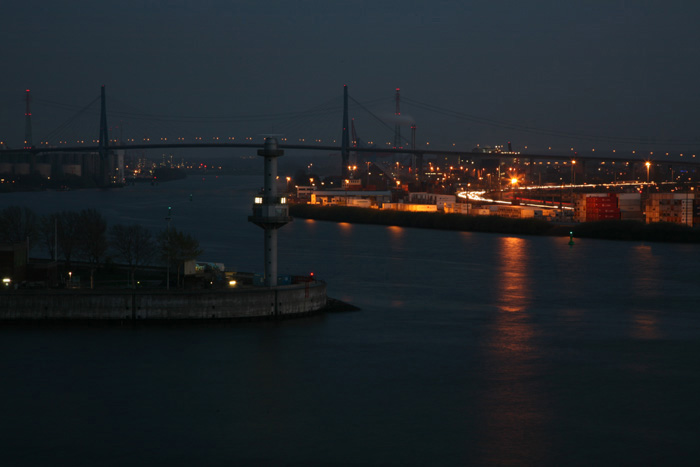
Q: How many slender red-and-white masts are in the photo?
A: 2